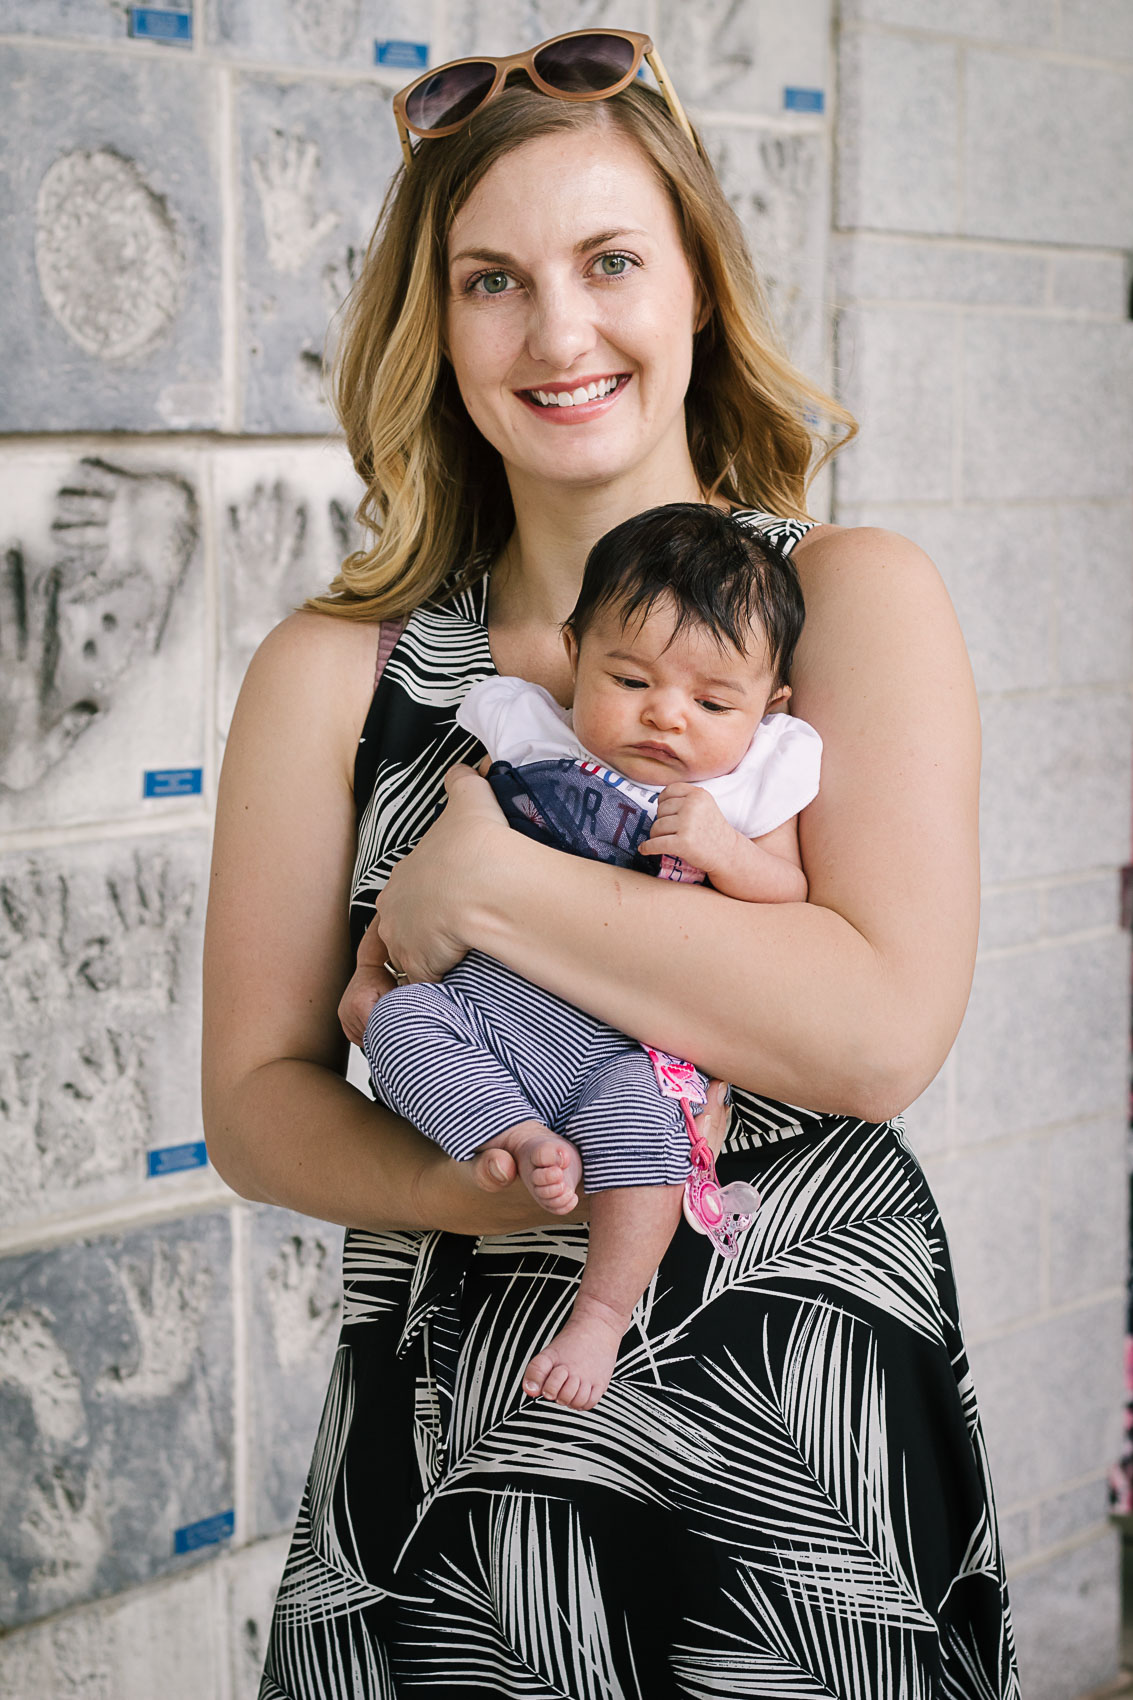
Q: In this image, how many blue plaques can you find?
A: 6